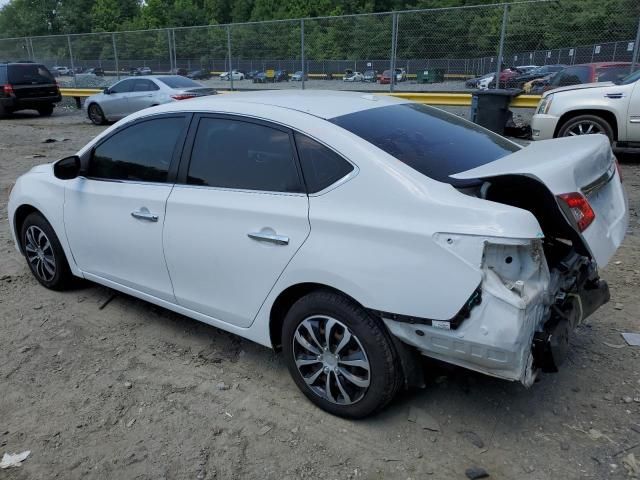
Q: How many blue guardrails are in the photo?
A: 0